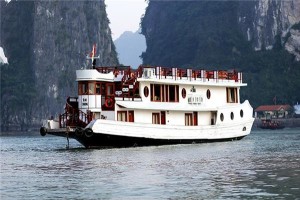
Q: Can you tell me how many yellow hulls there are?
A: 0